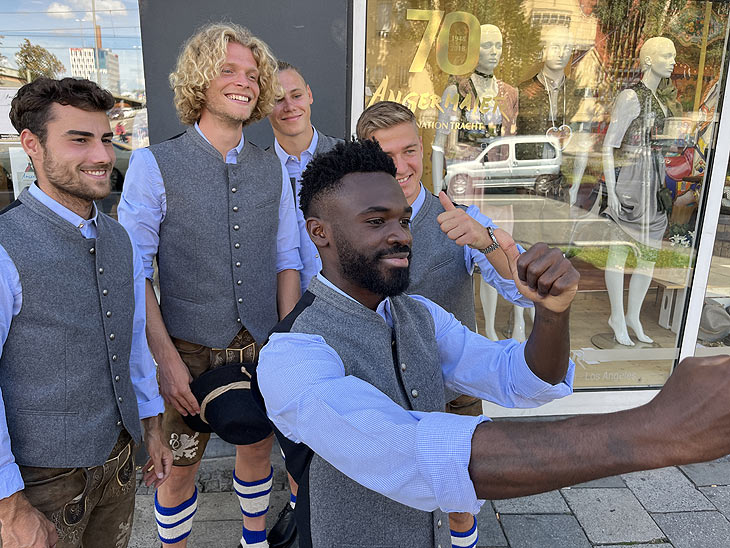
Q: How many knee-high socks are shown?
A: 3